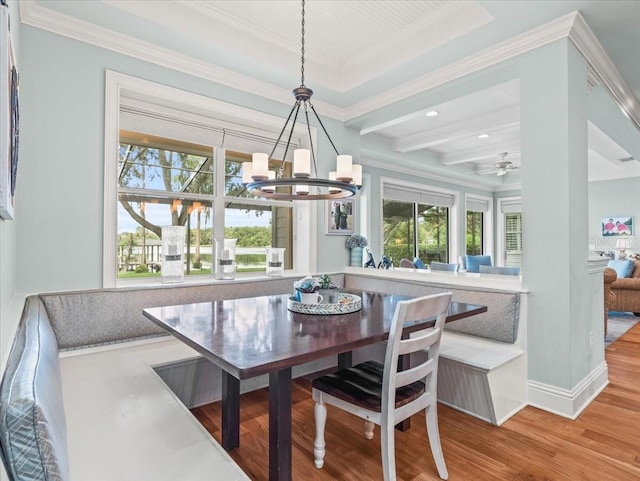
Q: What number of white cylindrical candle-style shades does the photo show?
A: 8